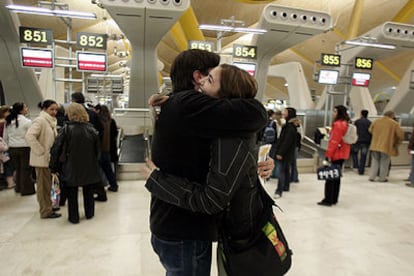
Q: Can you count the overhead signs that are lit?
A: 6